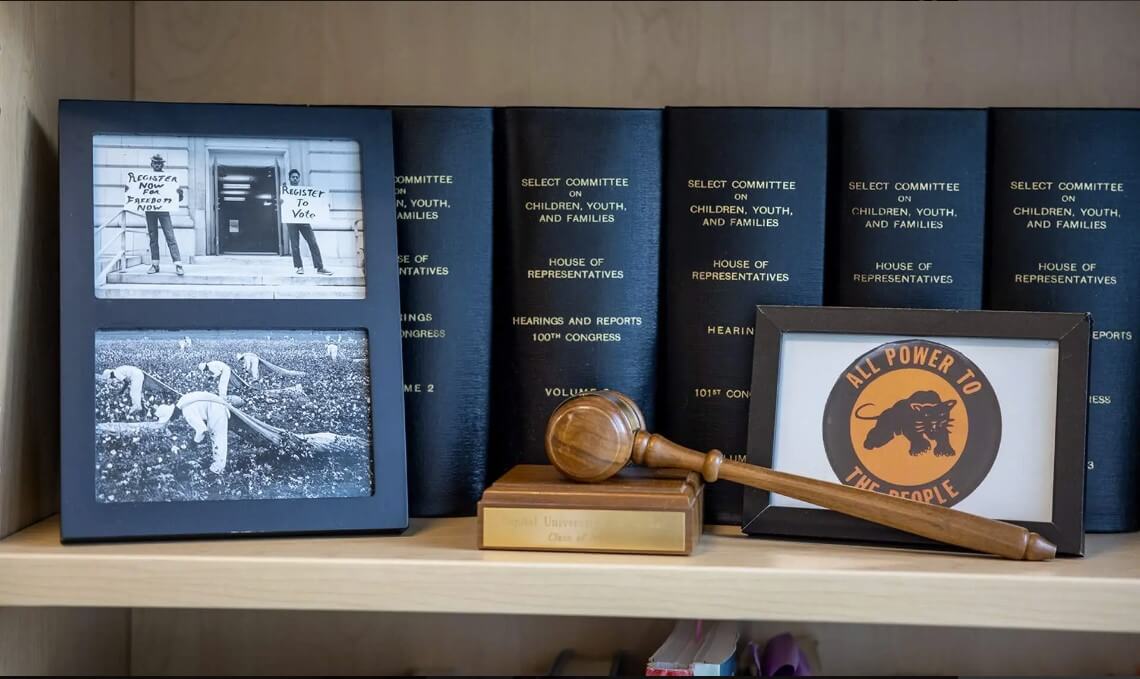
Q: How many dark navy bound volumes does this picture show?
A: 5